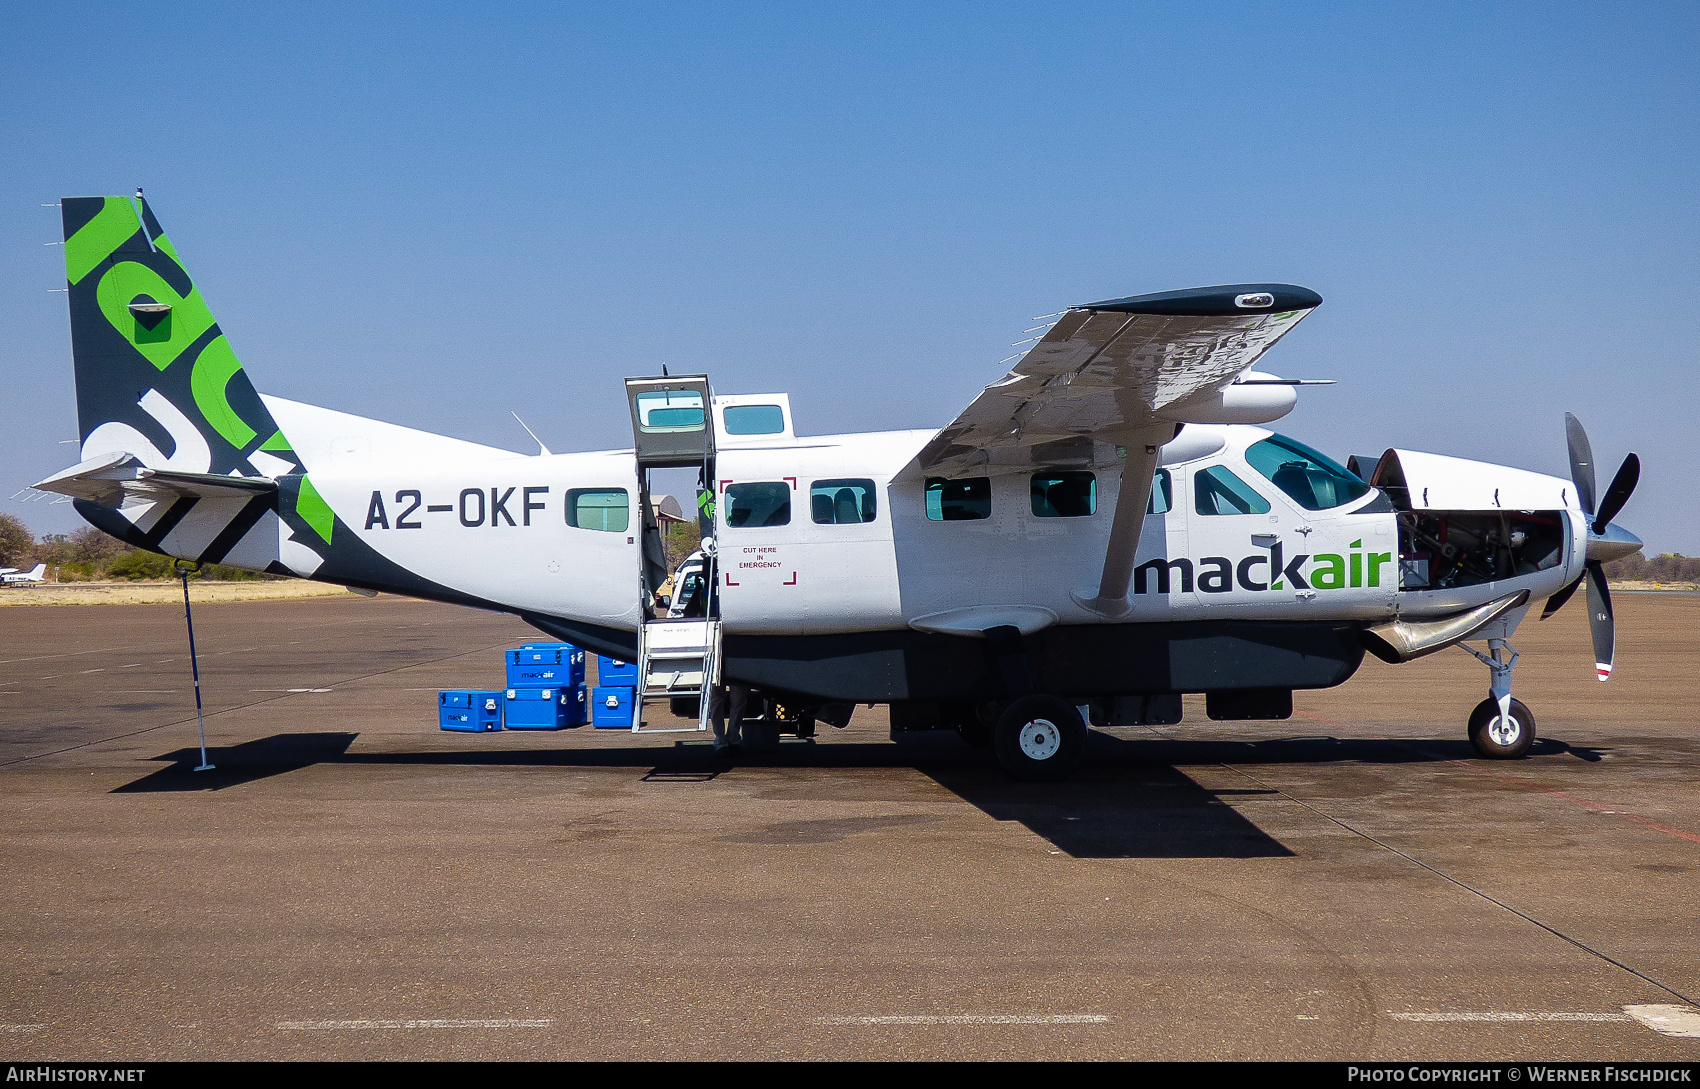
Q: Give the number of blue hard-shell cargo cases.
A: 7